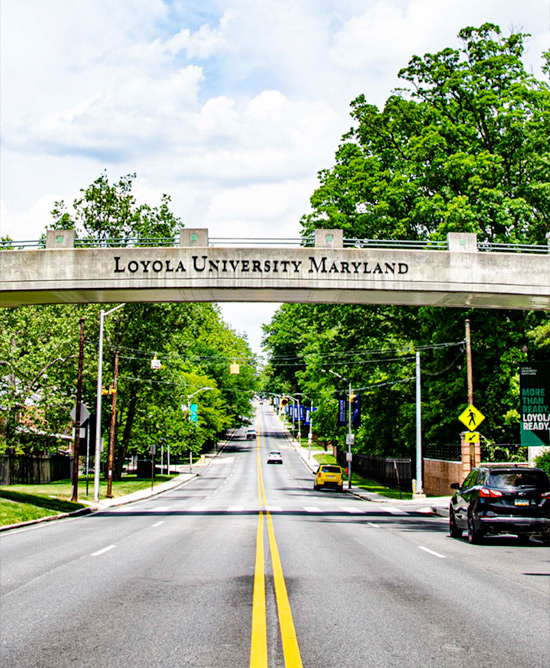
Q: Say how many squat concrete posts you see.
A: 4